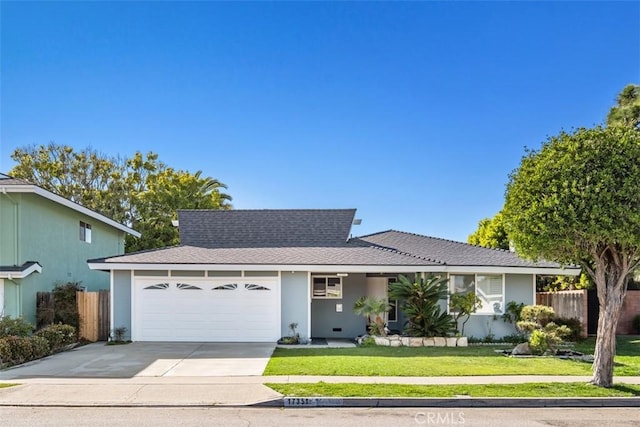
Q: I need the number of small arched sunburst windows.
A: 4